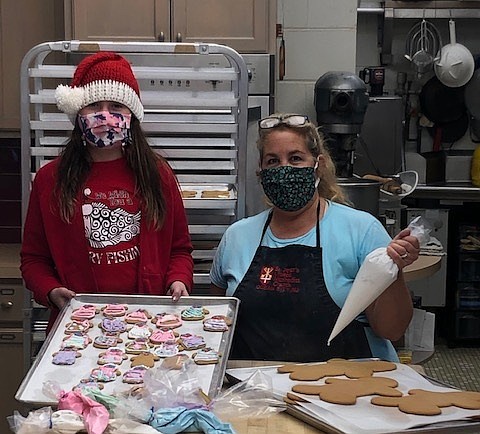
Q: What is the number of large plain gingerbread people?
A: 3